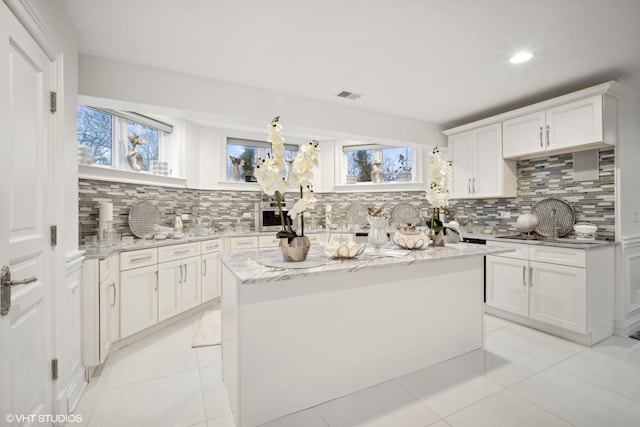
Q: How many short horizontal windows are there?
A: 3